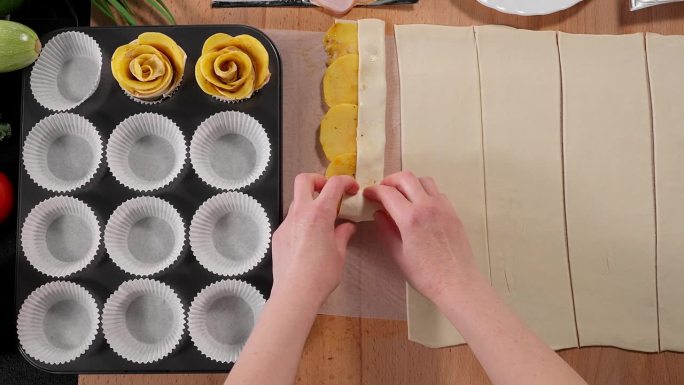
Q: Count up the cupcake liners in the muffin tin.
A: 12